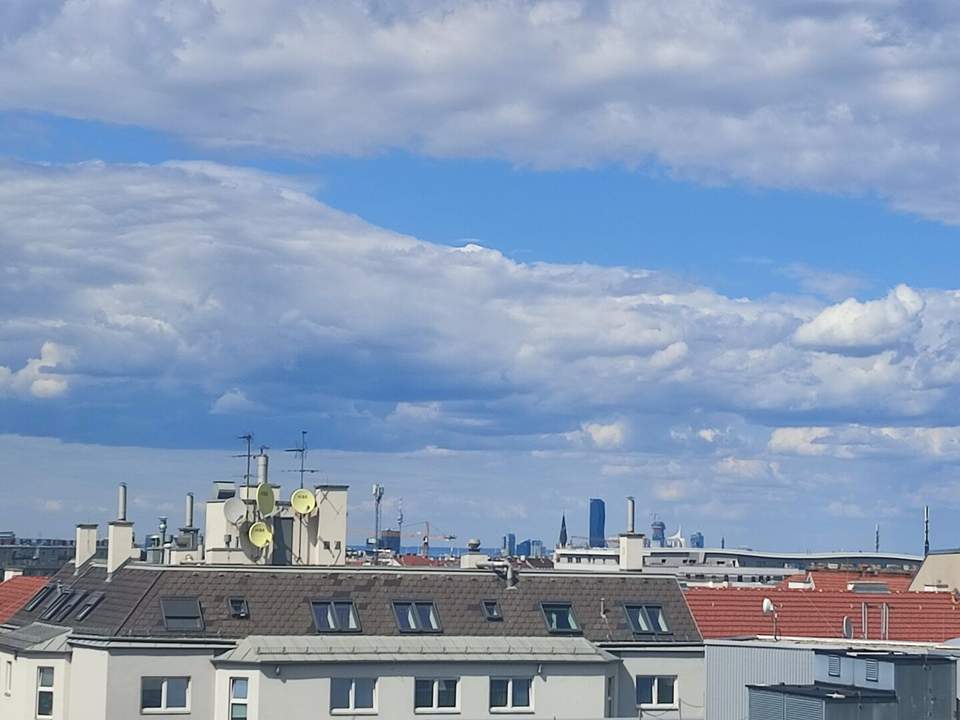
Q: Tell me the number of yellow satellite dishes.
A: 3